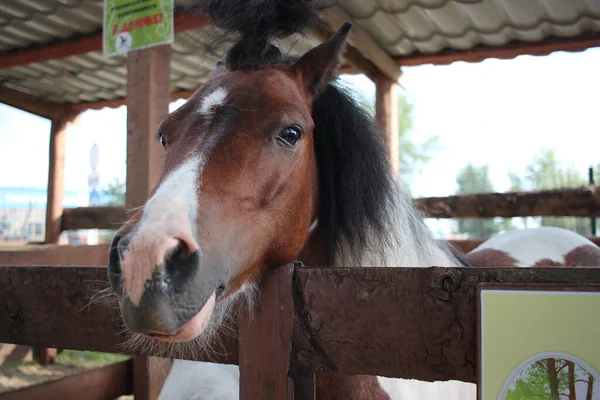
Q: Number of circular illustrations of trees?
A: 1